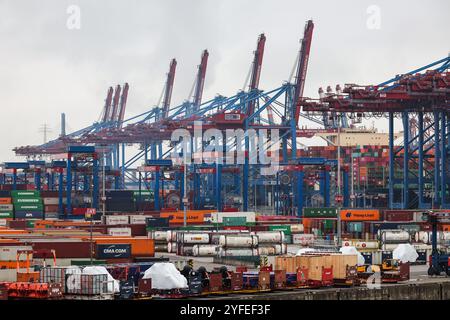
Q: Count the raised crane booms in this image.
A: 7